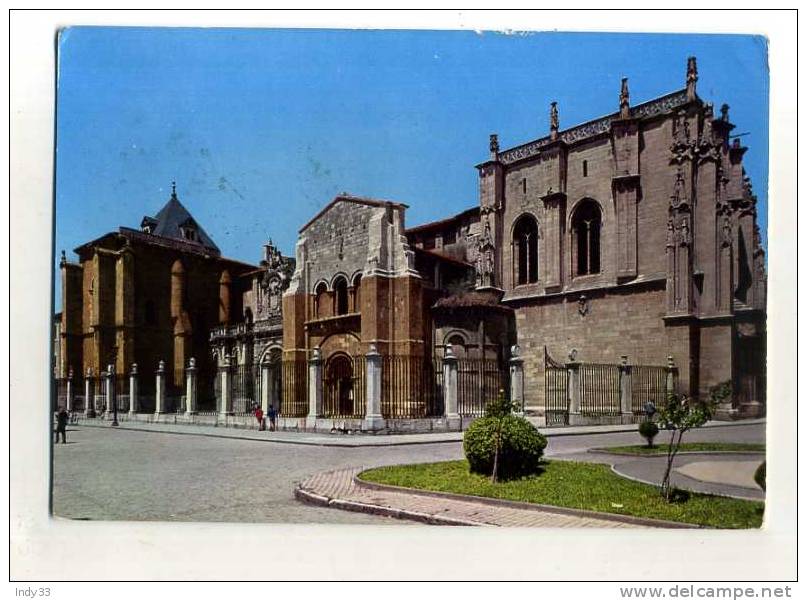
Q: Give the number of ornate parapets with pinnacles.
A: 1